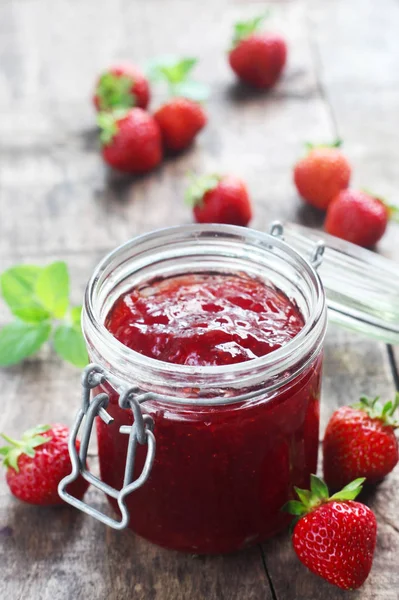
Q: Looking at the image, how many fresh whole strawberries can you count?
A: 10